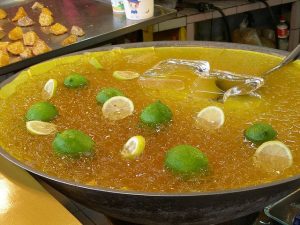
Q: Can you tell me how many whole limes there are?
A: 7